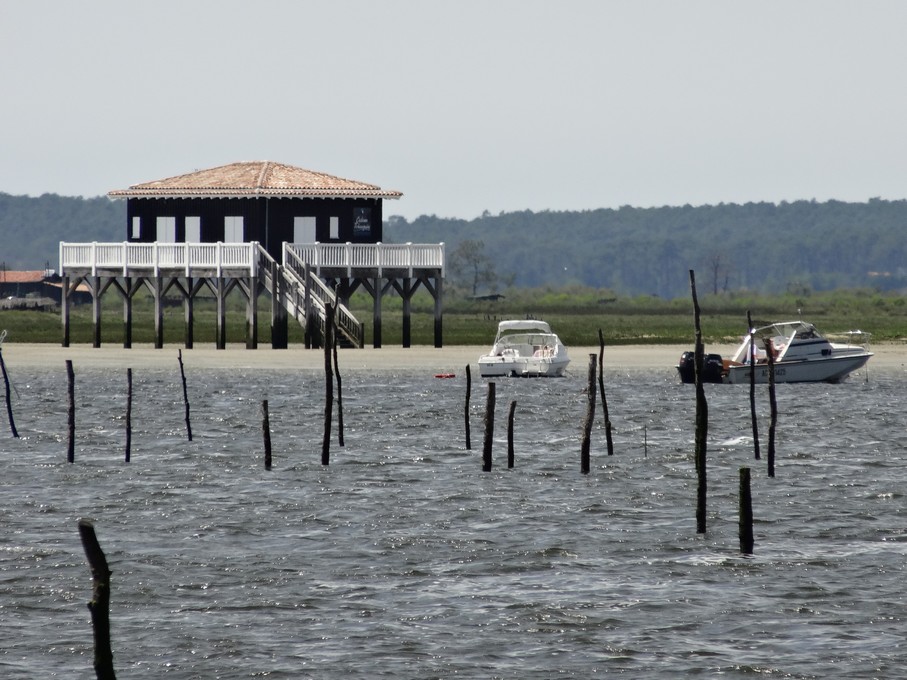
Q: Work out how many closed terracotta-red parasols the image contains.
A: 0